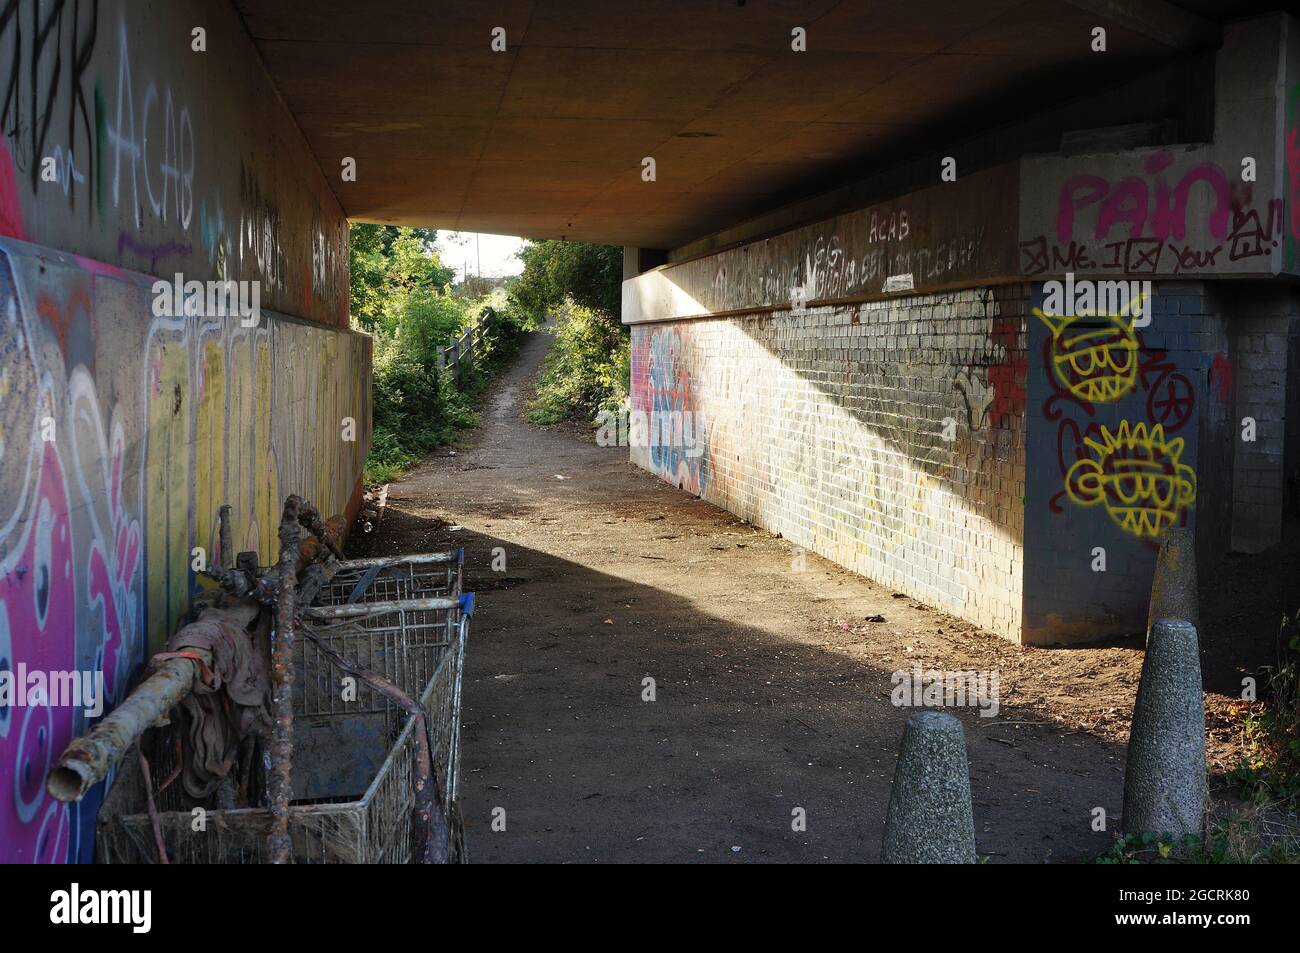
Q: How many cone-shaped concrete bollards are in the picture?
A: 3